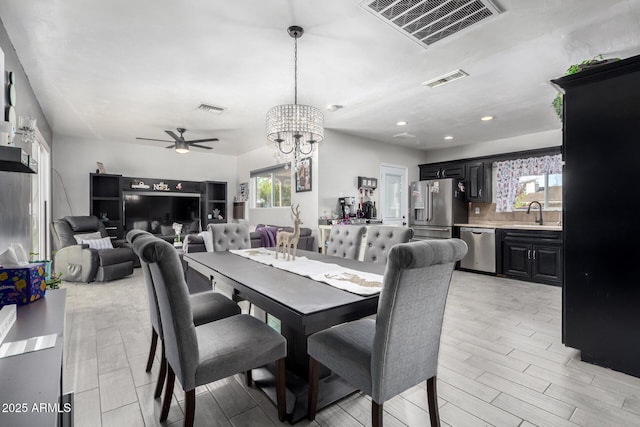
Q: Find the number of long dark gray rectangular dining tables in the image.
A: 1